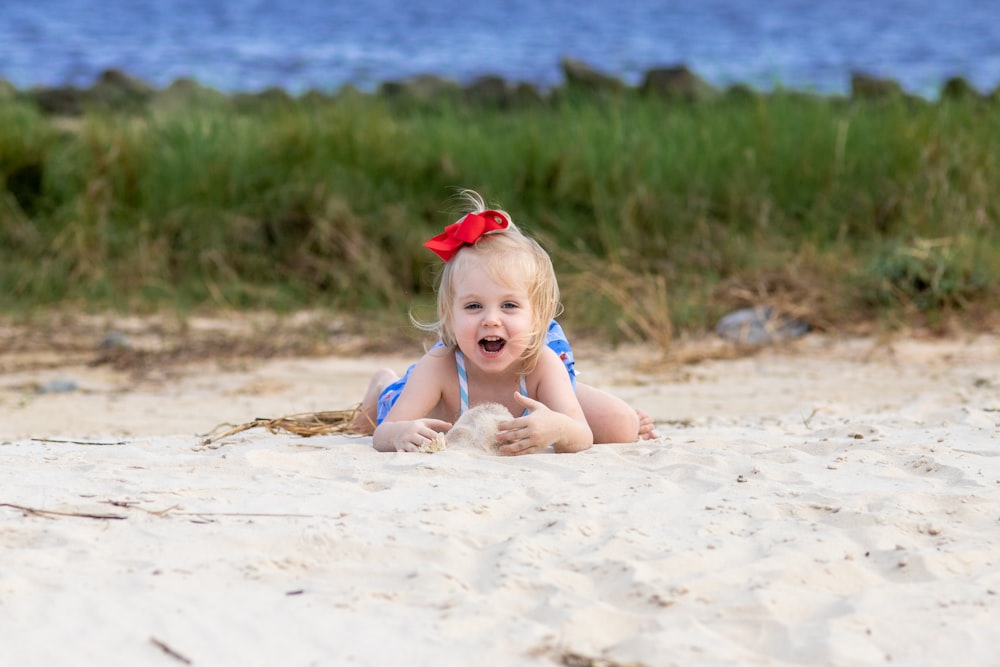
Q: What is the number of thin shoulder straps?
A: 2